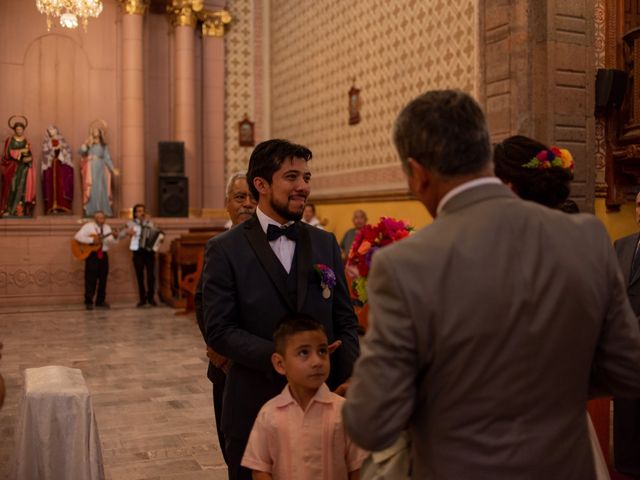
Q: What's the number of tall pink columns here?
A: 3